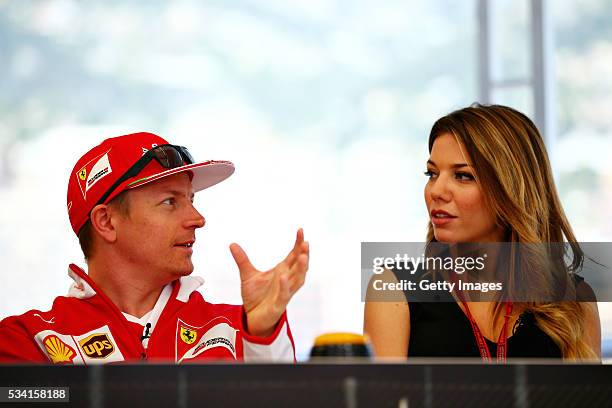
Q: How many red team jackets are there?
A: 1